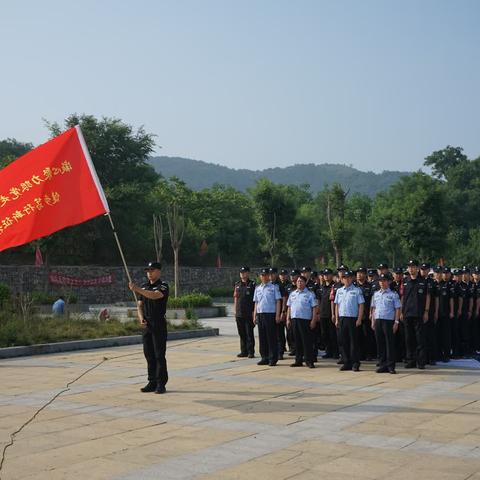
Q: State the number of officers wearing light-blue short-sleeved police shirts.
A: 4